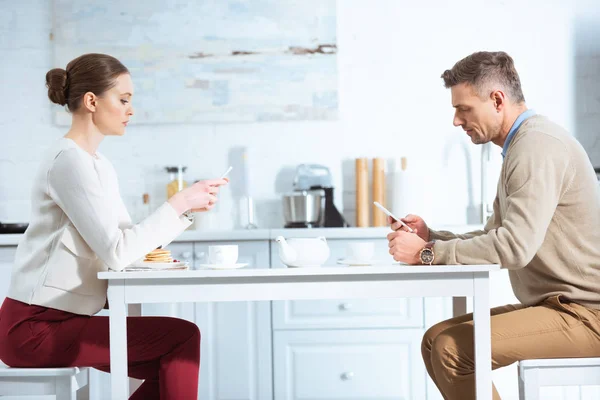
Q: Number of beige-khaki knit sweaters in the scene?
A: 1